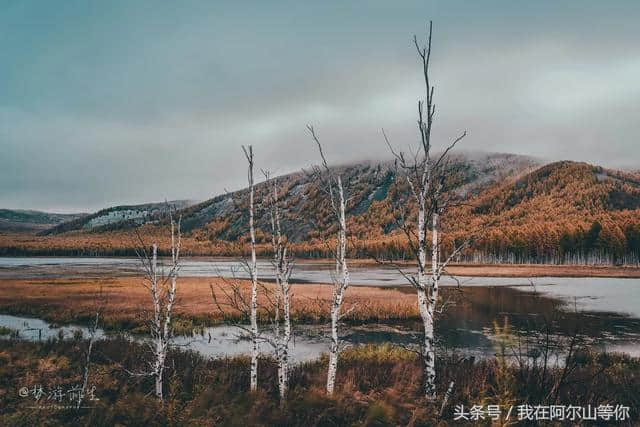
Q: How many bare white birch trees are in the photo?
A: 5